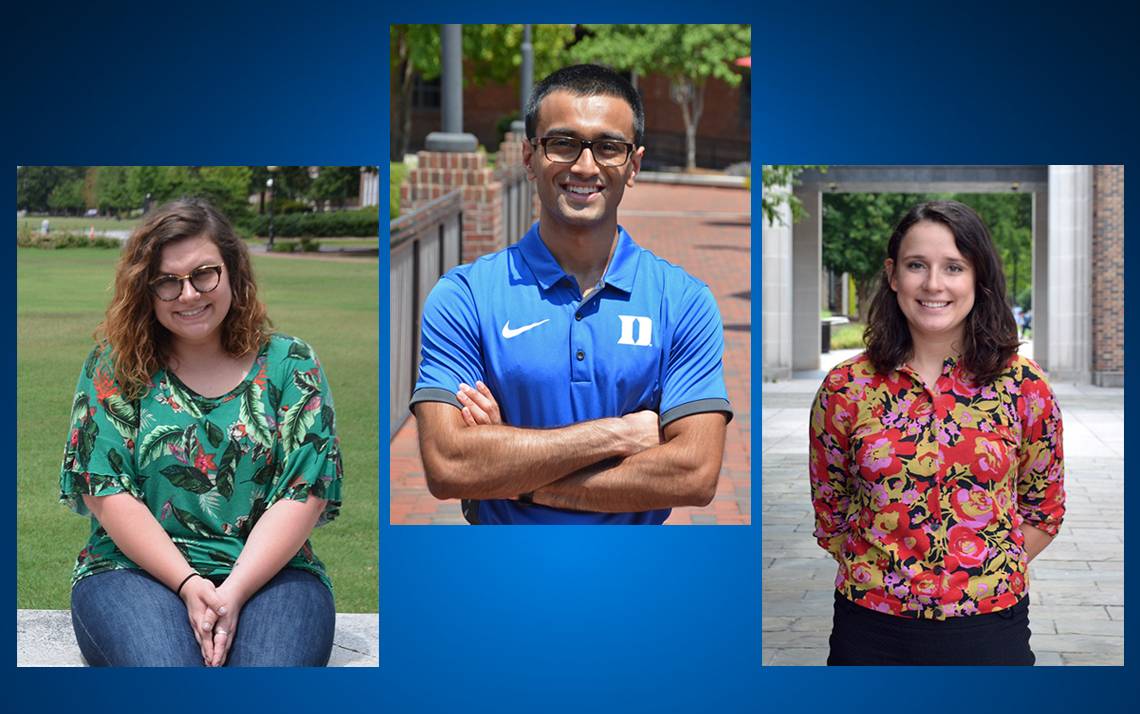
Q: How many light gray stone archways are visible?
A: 1